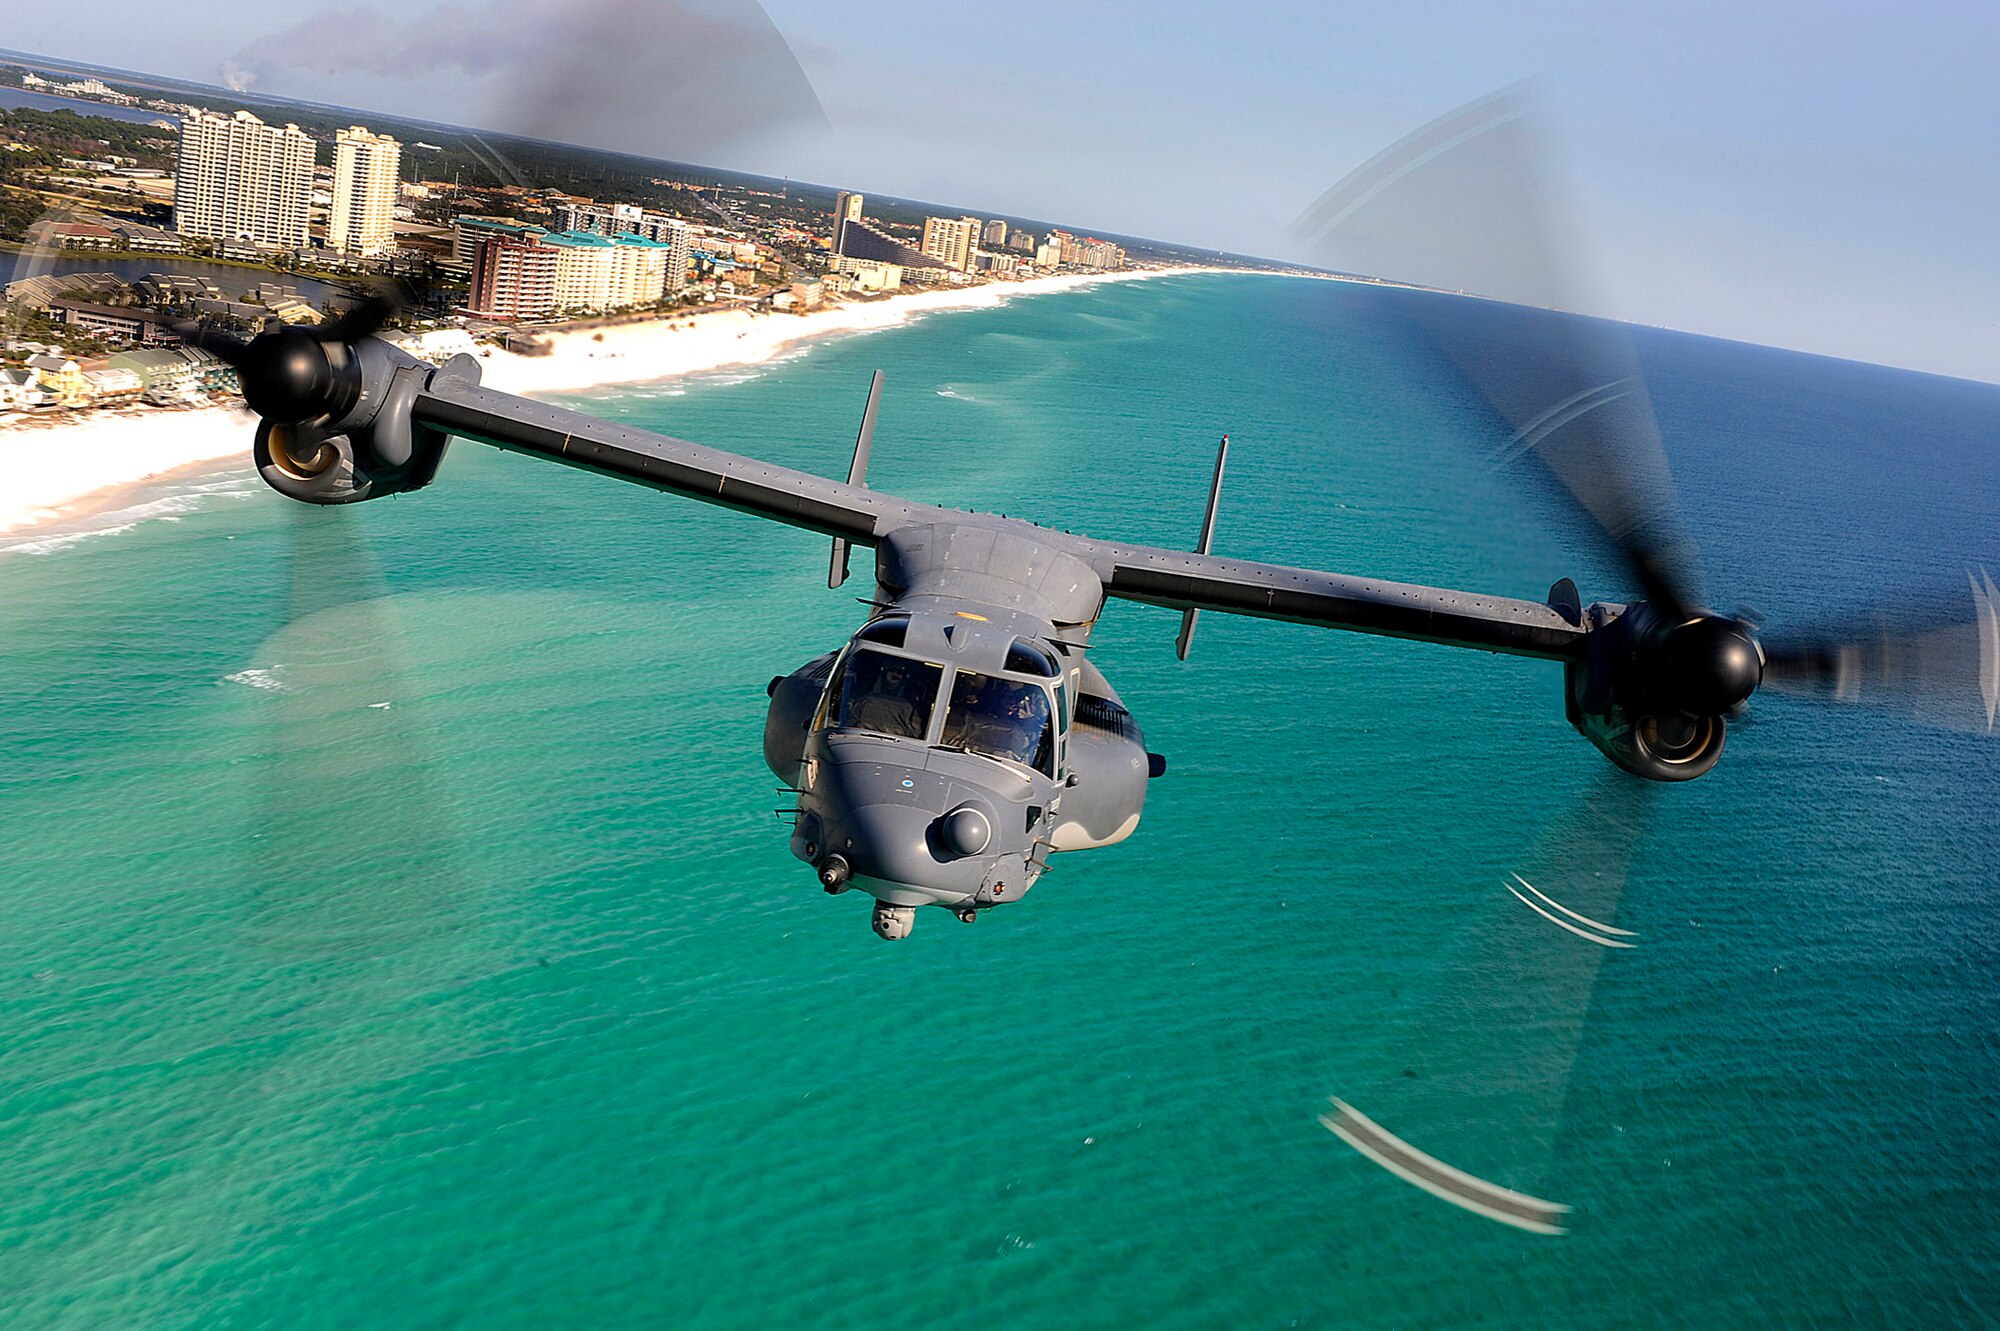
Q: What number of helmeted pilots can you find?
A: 2